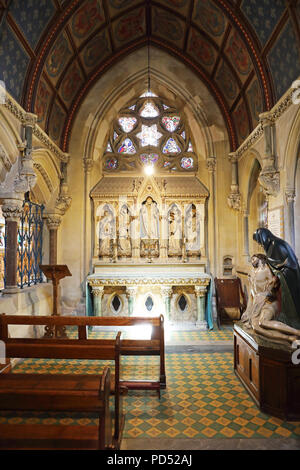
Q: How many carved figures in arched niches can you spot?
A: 5